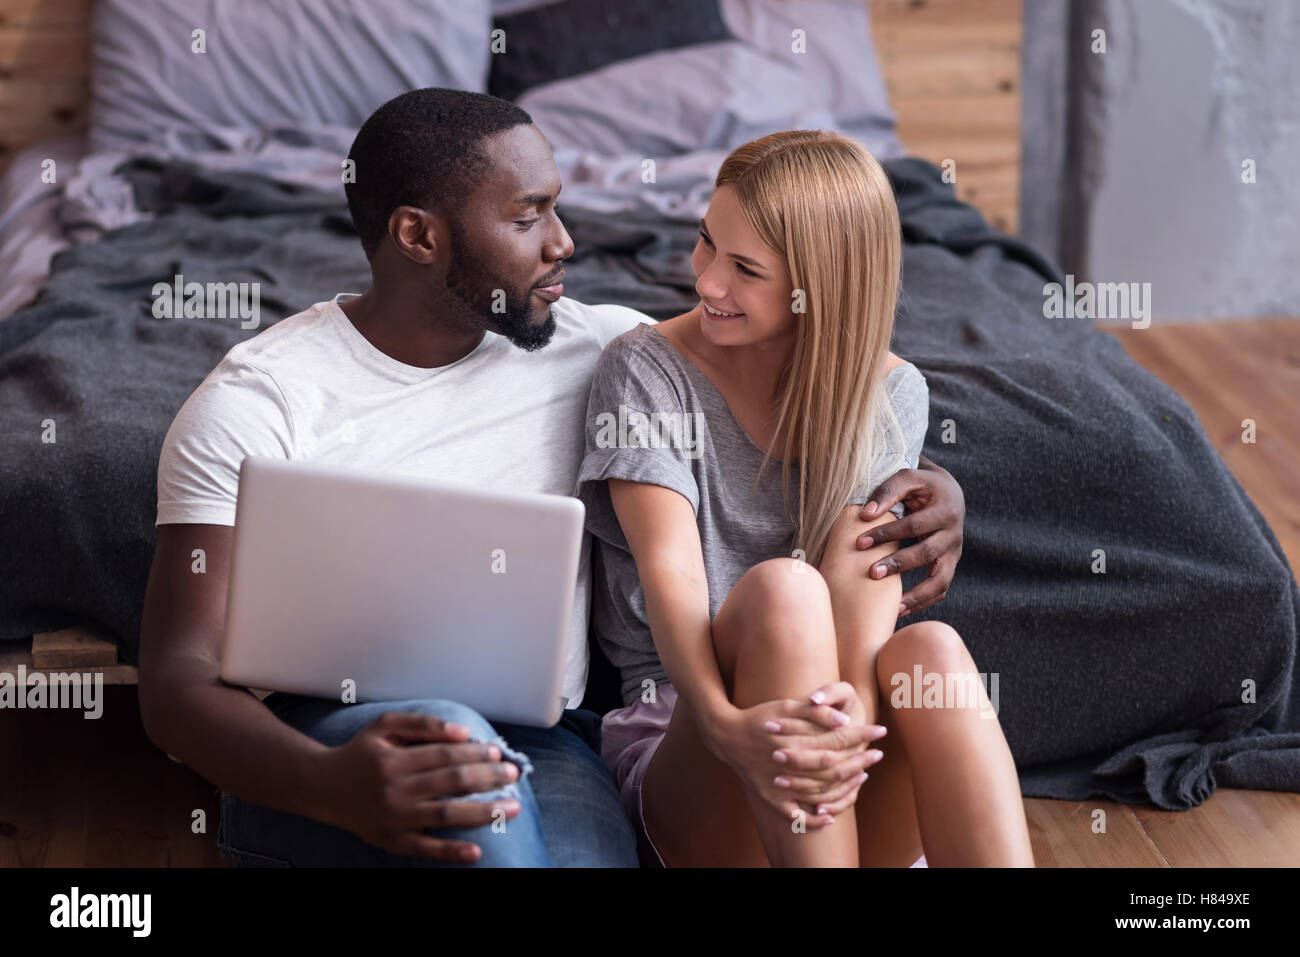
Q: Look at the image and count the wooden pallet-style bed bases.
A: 1